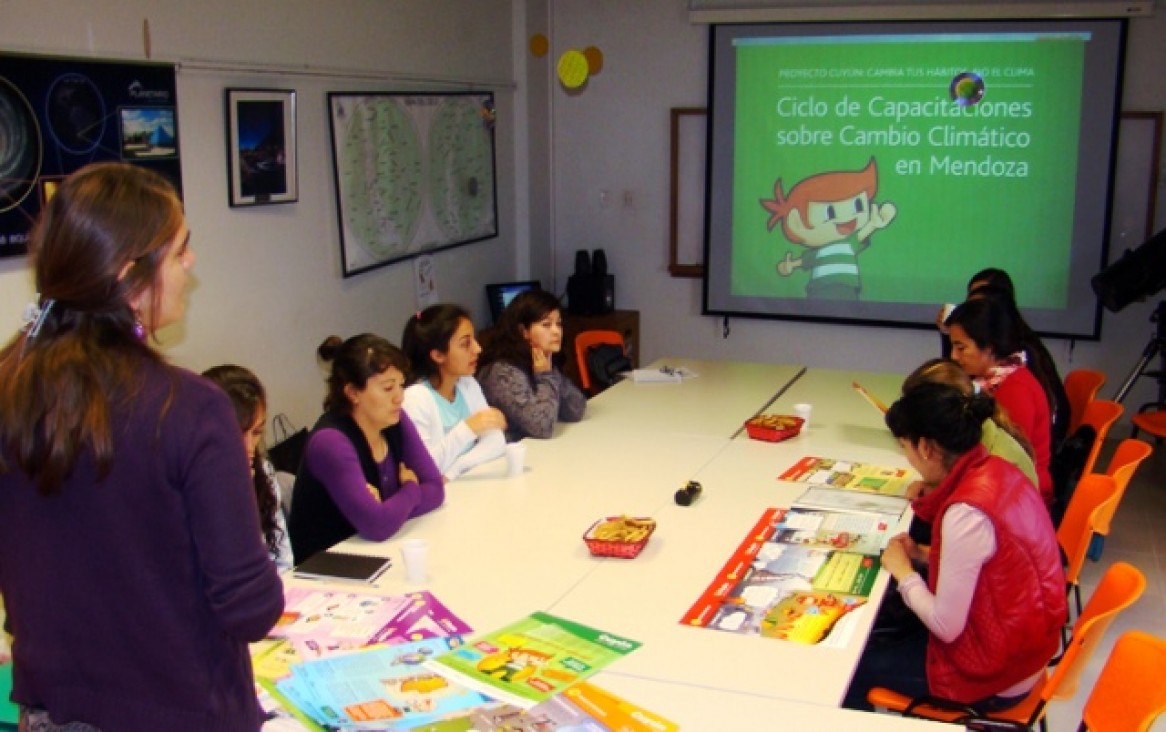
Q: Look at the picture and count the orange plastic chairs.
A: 8